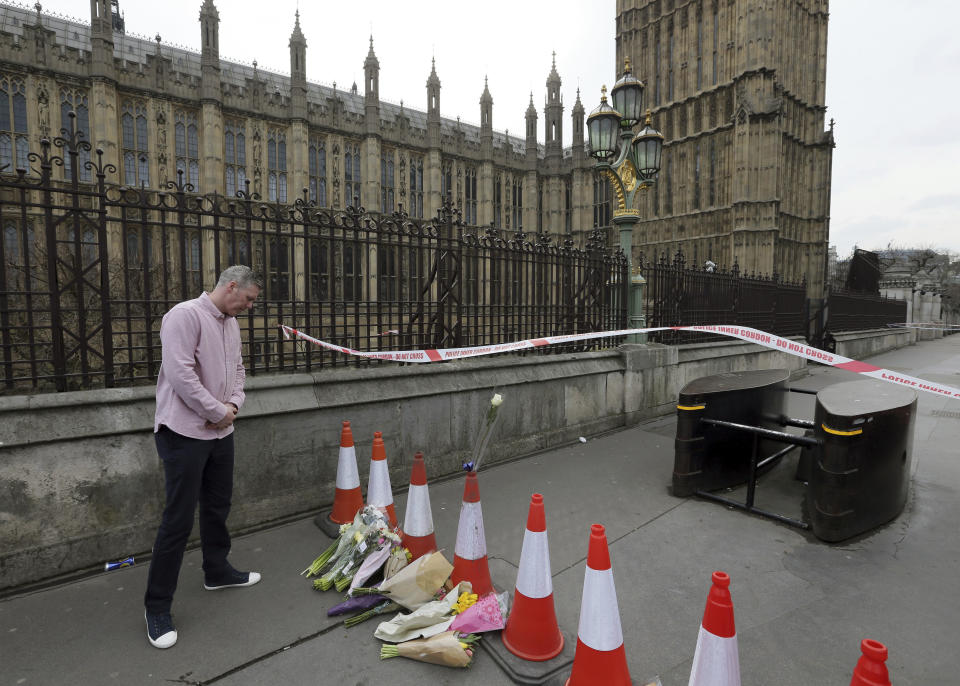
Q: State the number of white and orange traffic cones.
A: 8